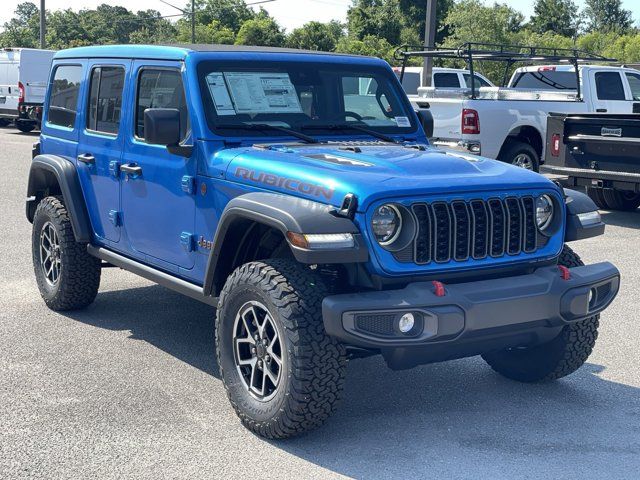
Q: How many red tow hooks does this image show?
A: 2